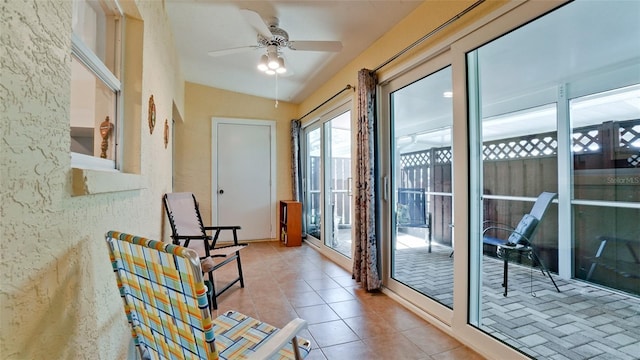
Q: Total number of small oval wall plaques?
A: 2